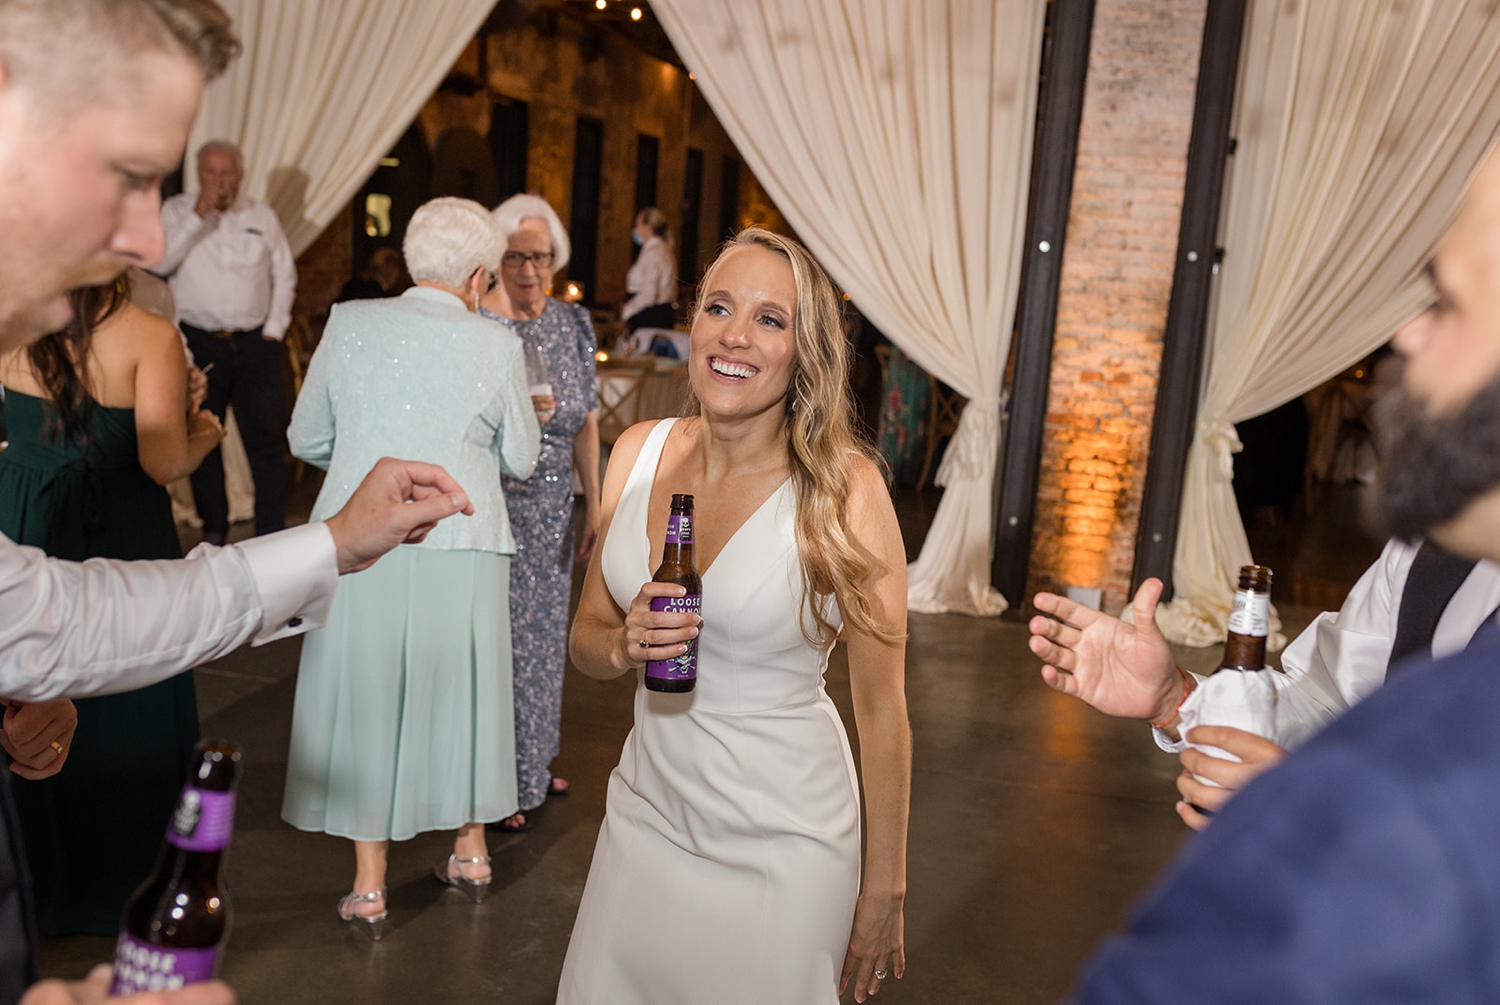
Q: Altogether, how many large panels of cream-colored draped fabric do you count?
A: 3